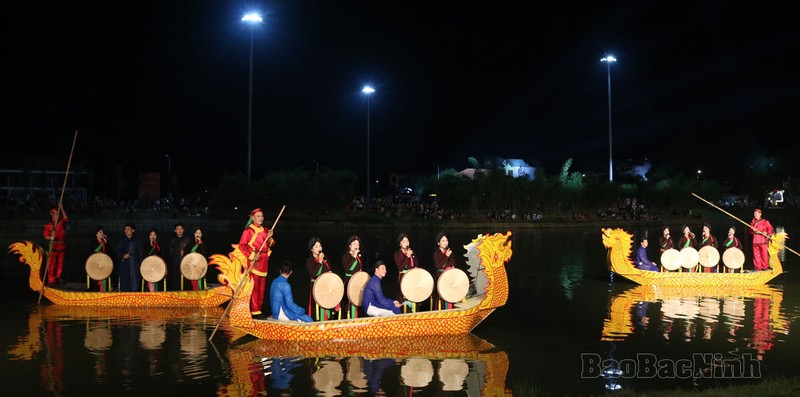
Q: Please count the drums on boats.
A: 11